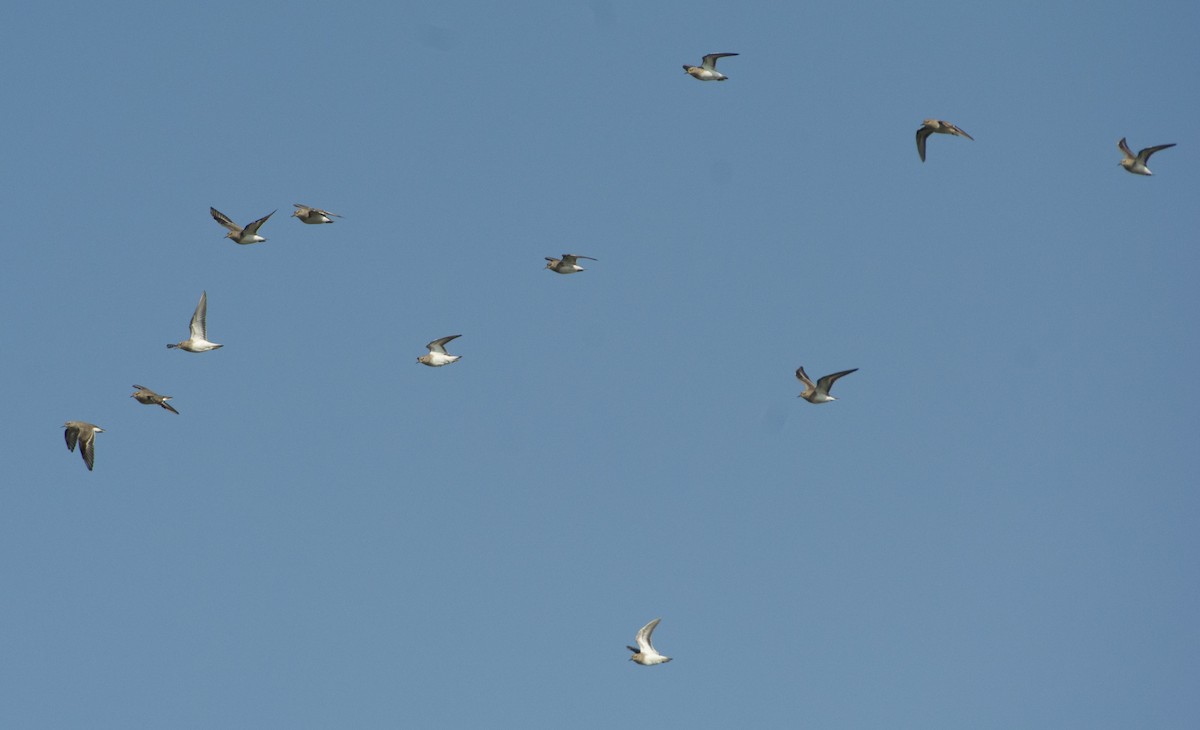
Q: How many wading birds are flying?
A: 12